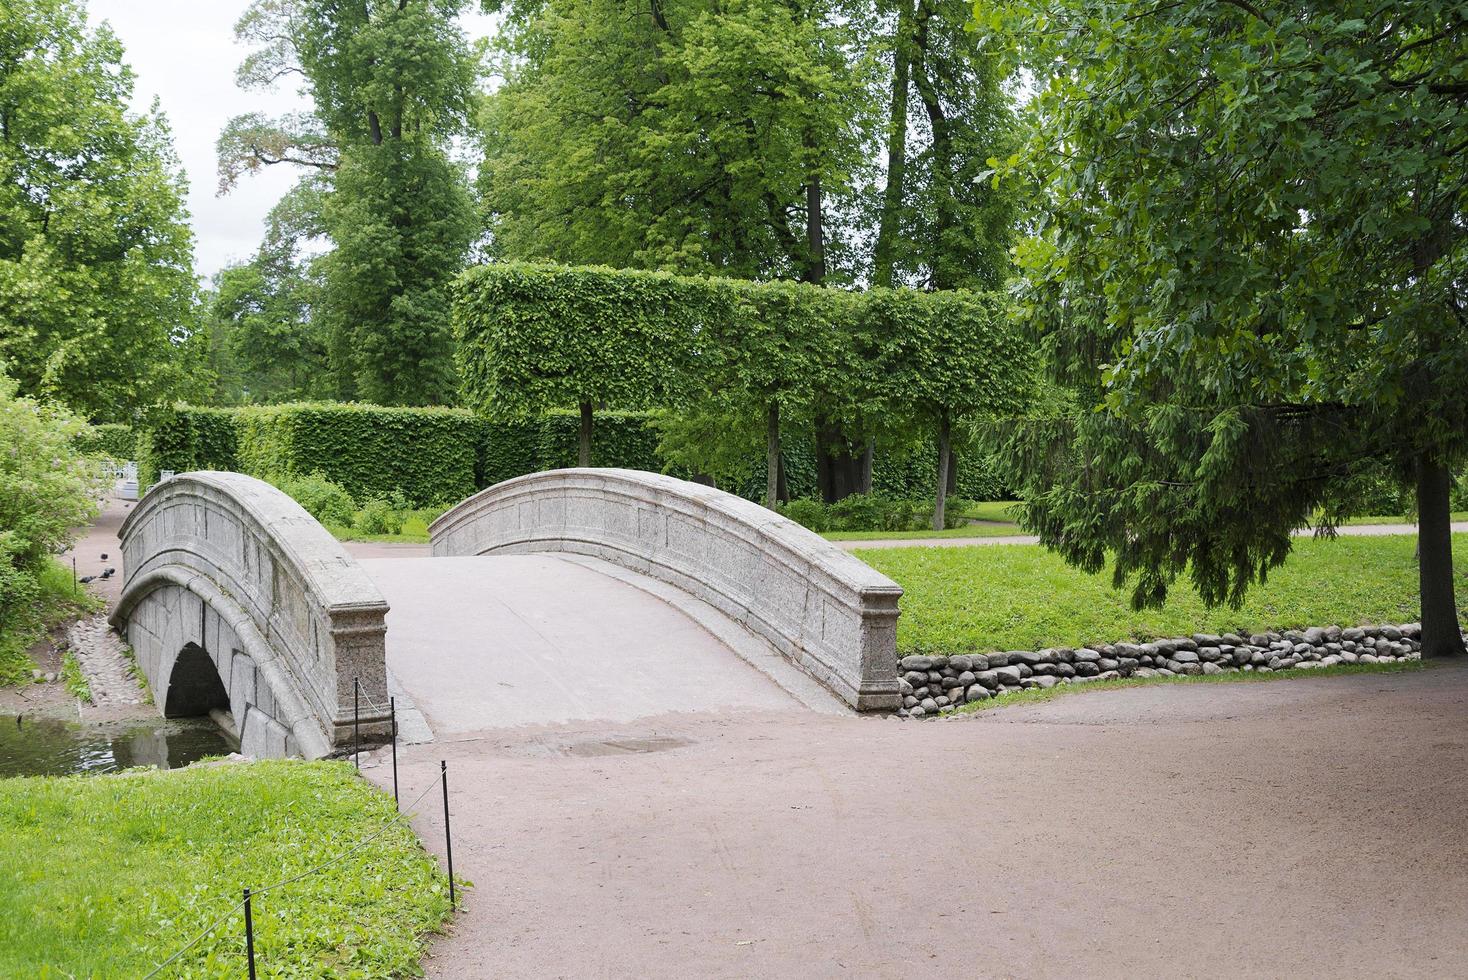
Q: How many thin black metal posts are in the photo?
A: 5